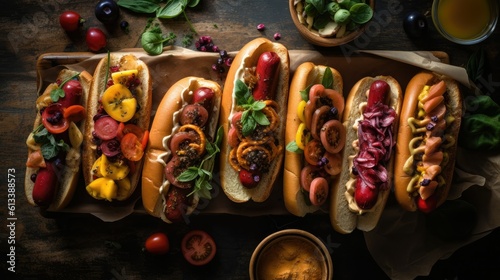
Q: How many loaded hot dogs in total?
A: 7